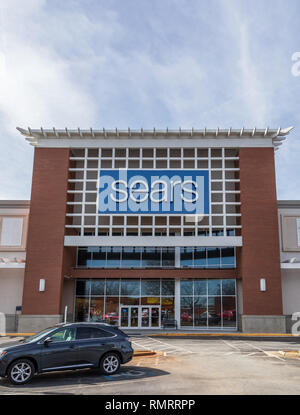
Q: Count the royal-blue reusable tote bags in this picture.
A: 0